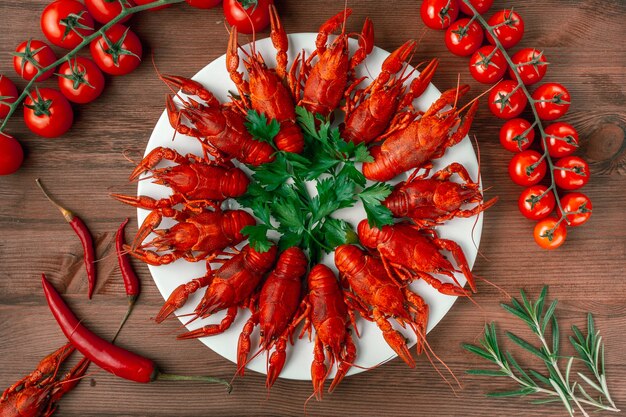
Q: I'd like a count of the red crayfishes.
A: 14